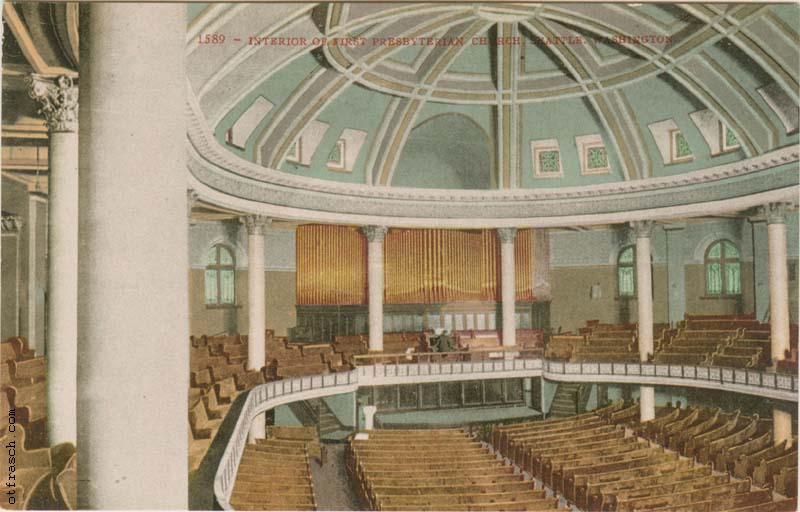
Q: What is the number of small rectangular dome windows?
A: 8